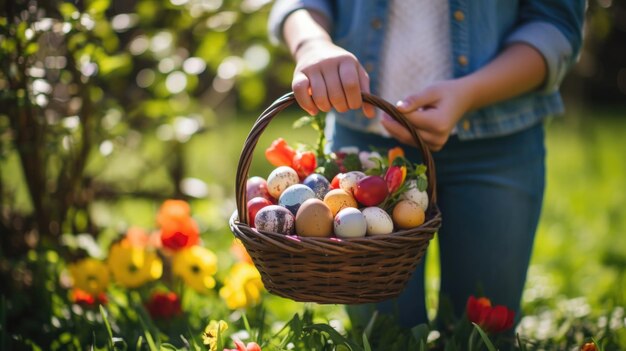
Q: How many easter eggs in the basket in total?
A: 15